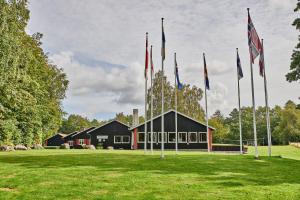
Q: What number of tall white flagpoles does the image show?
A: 8